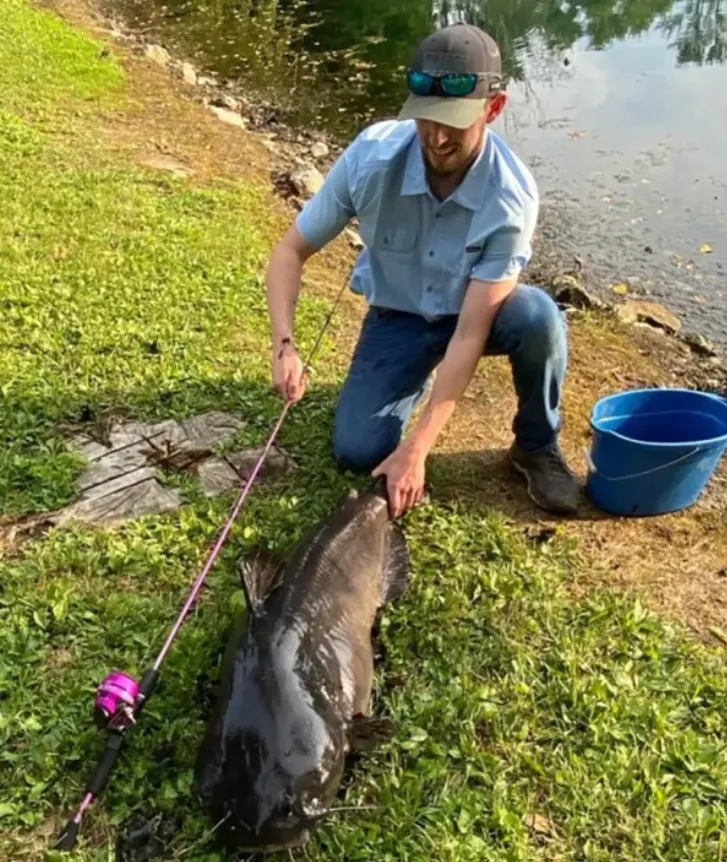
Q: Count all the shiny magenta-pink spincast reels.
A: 1